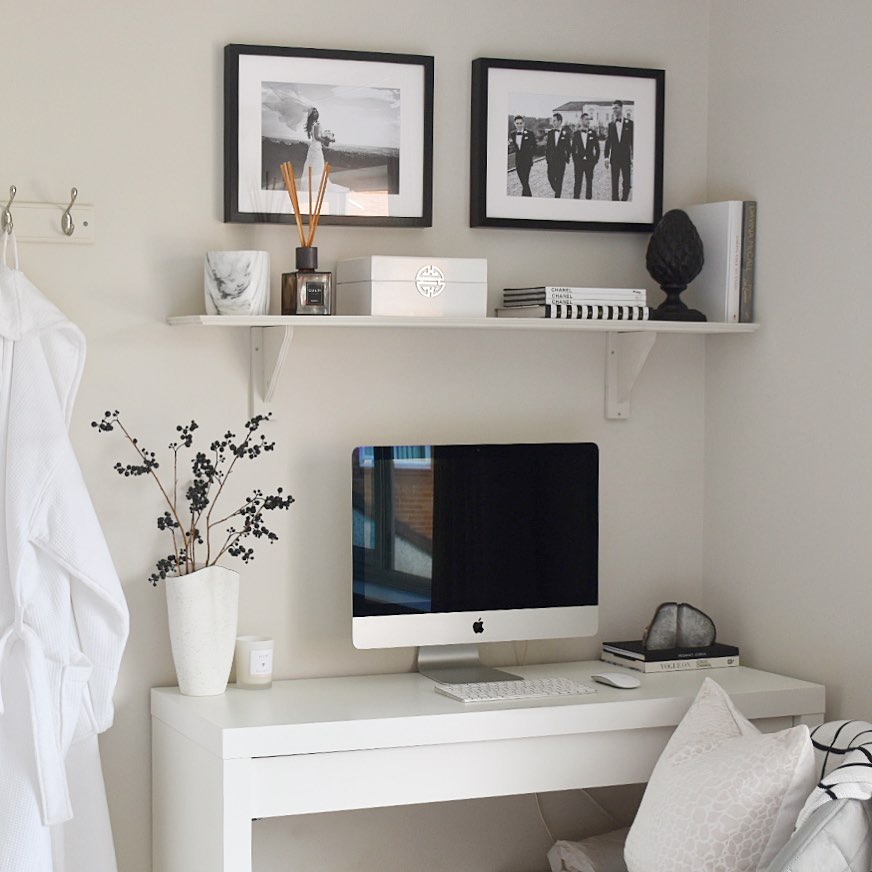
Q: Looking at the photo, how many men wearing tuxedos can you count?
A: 4